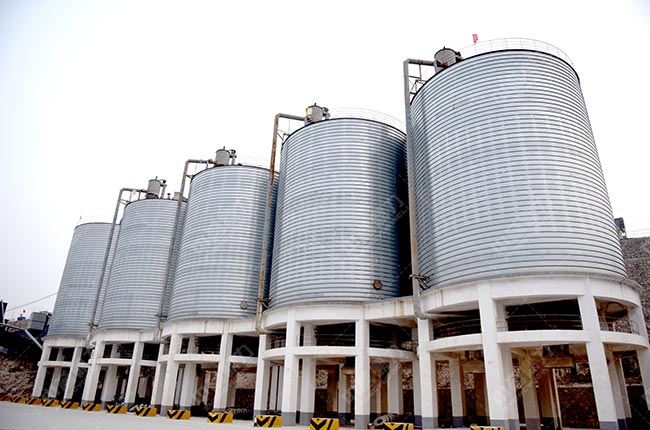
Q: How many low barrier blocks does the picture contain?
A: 14